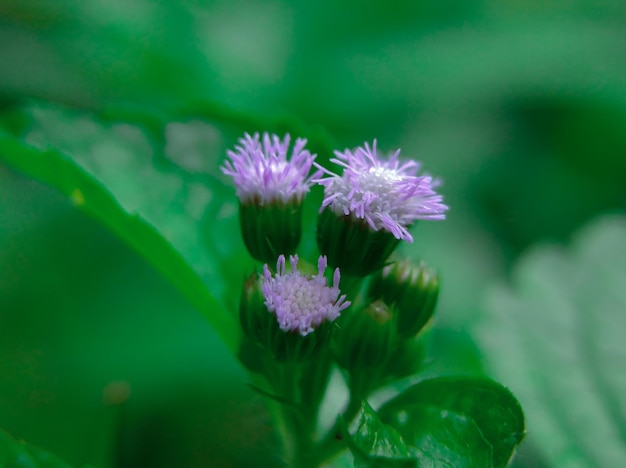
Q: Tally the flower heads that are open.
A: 3